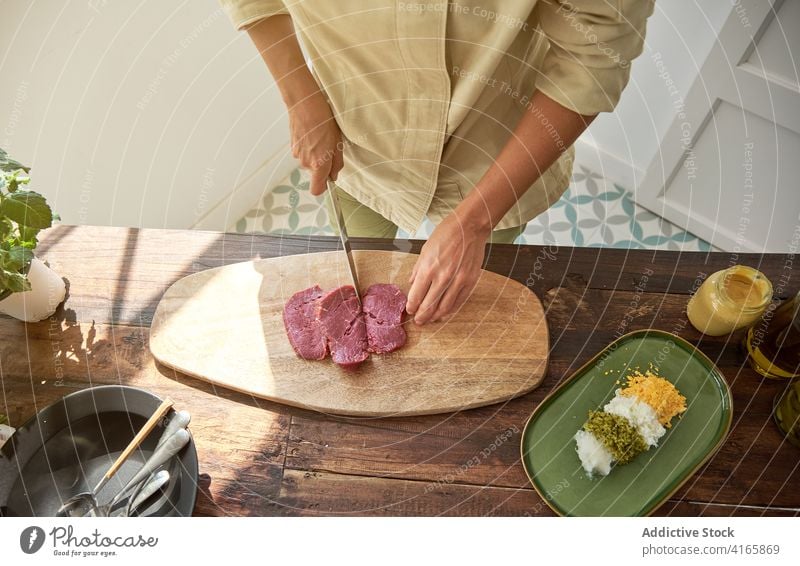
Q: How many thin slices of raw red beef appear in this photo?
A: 3